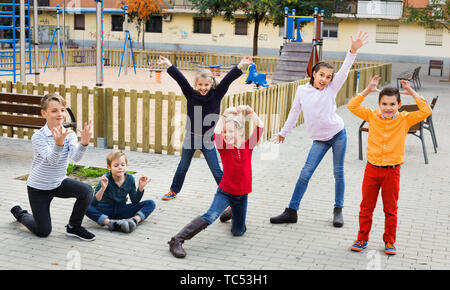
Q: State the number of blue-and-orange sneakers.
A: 3